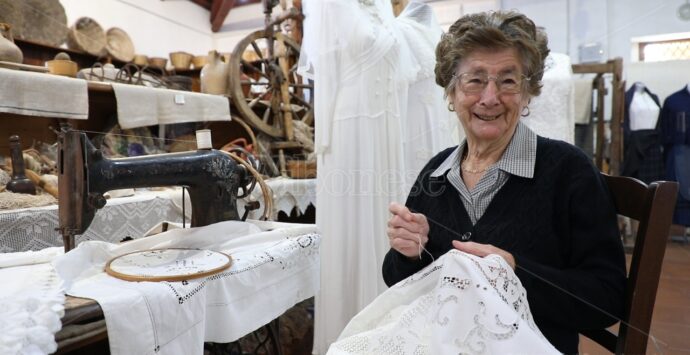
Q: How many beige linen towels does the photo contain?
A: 2